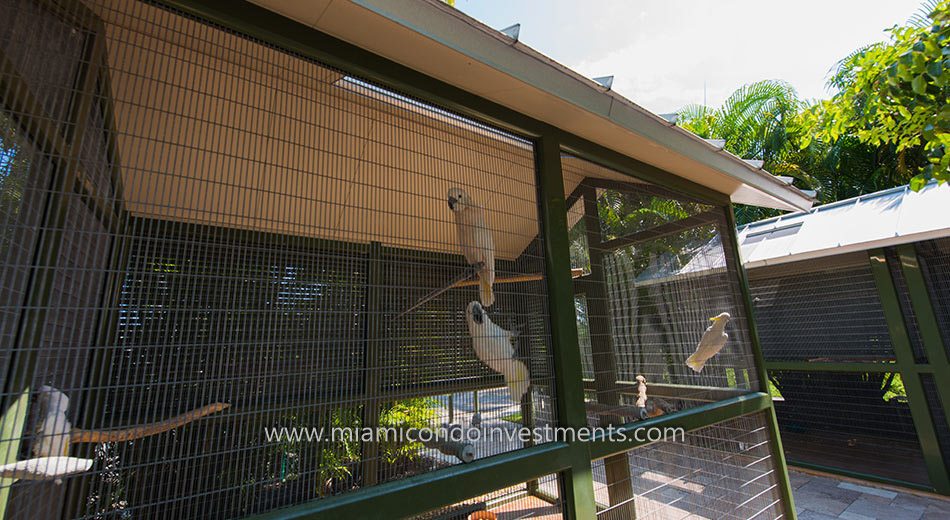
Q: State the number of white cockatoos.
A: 4